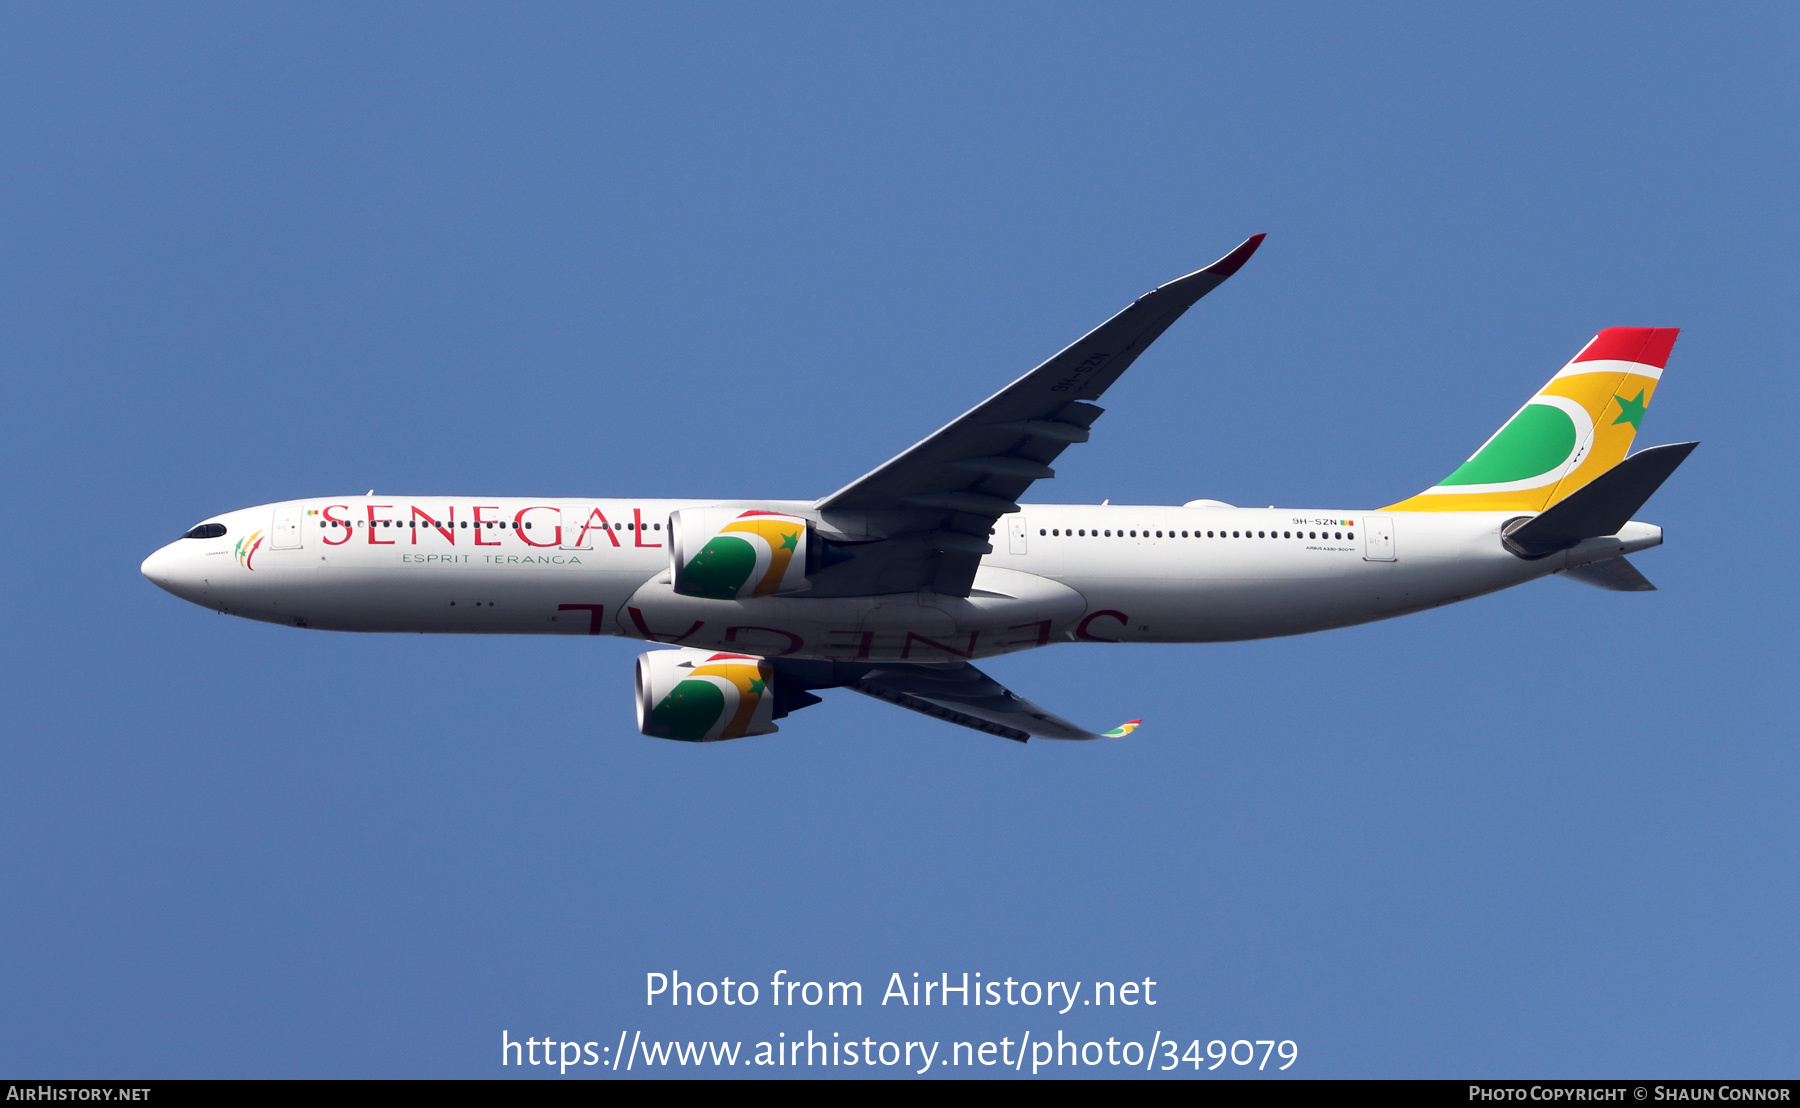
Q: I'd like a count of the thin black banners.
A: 1